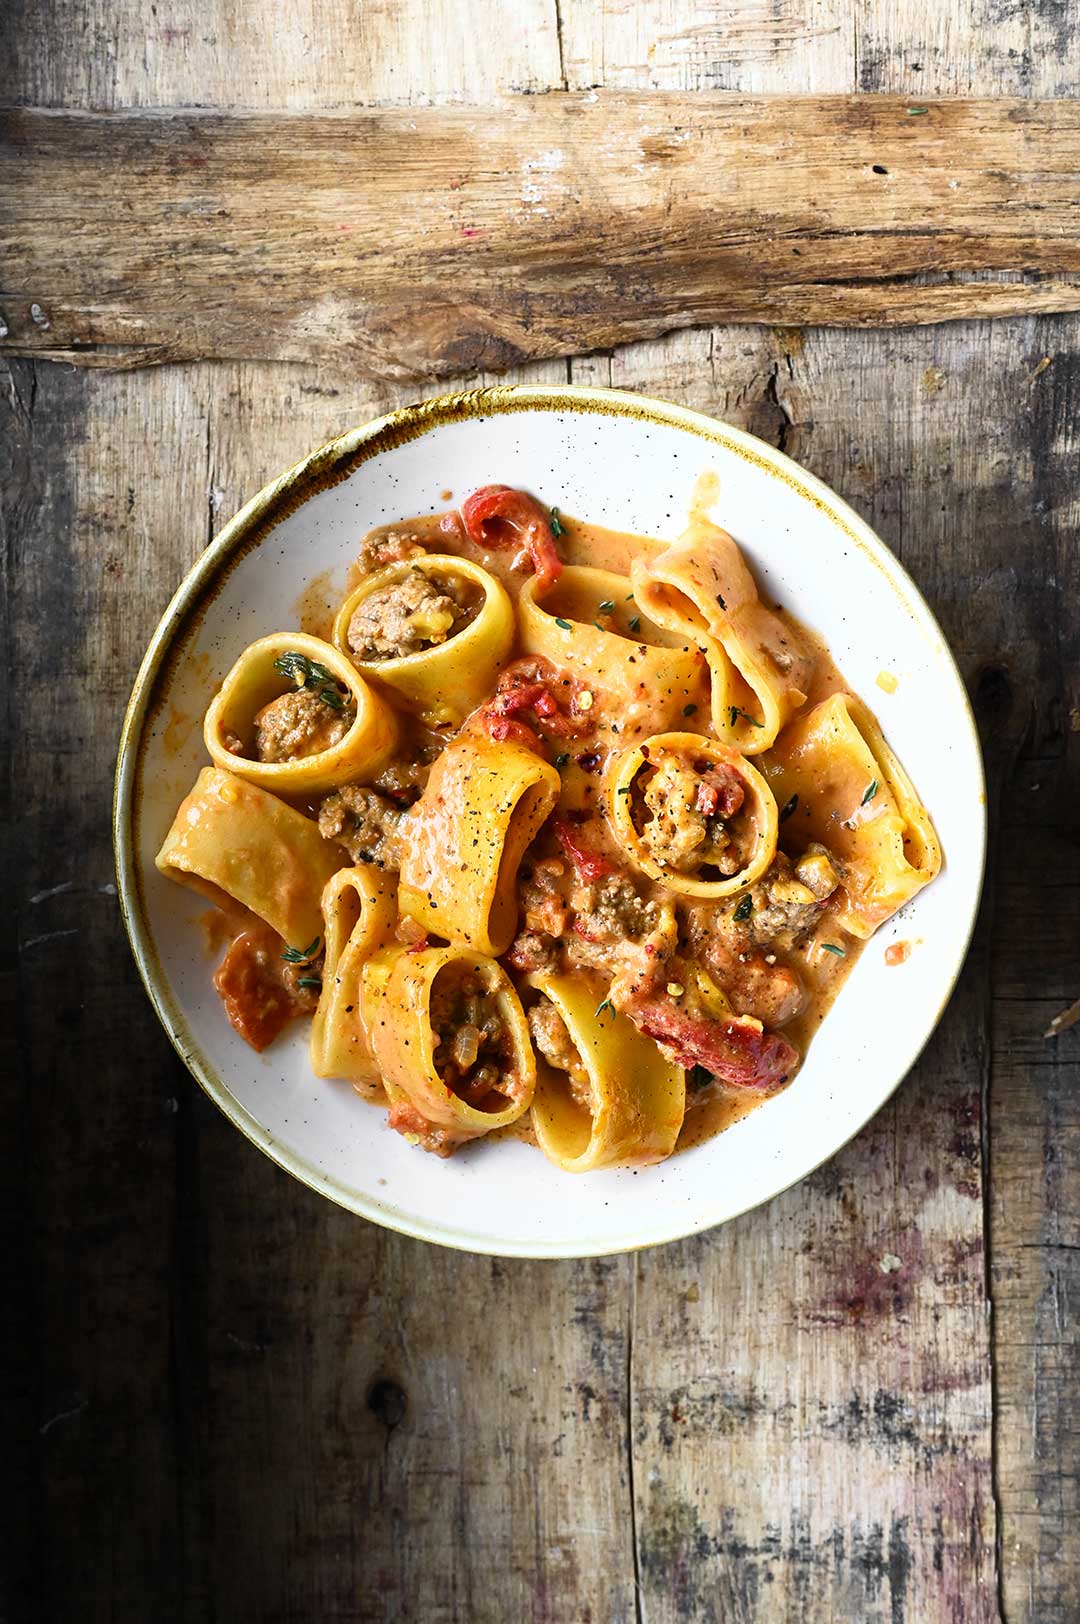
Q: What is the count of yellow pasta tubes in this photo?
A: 11